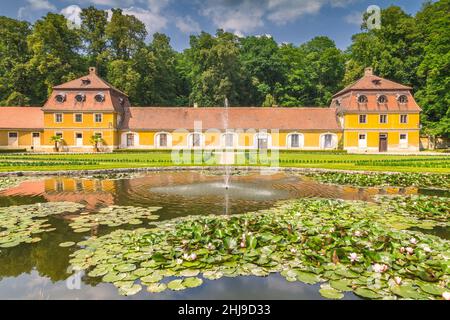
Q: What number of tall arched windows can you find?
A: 7